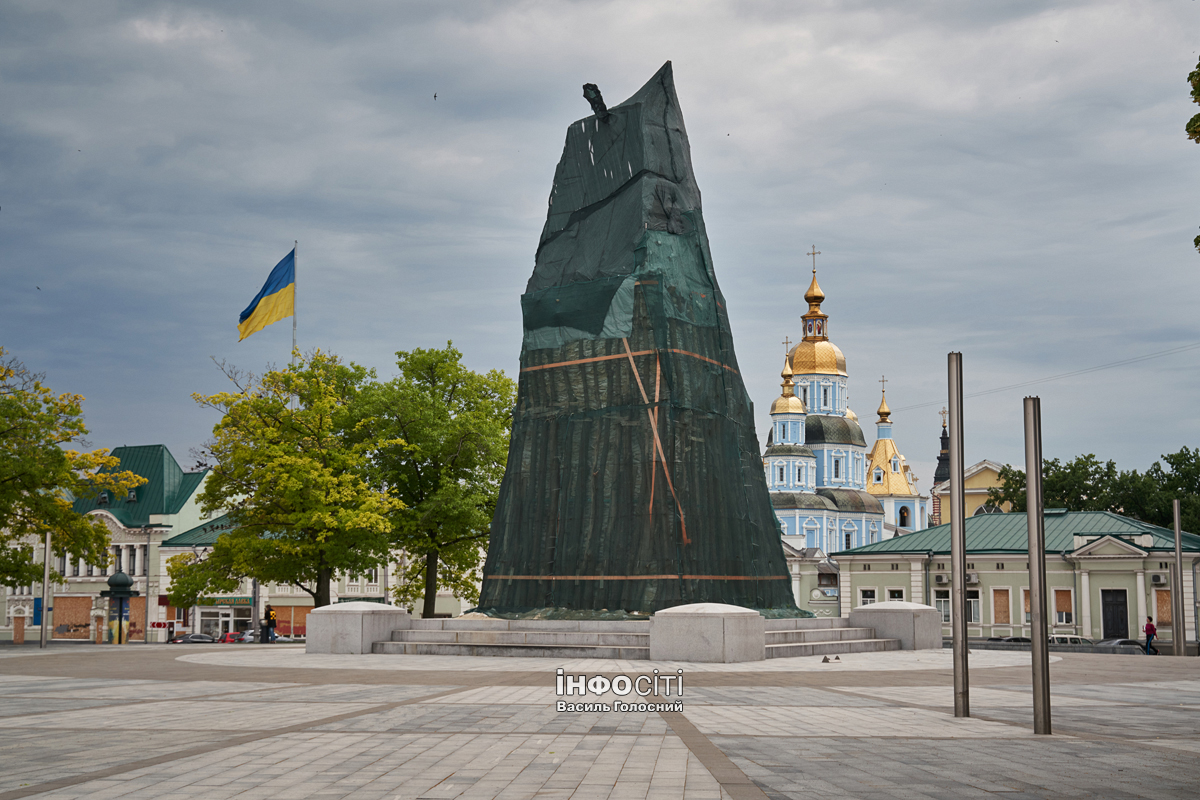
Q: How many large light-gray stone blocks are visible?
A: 3